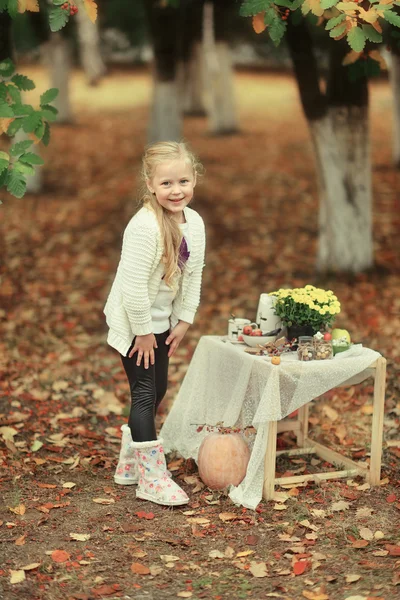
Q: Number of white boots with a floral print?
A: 2